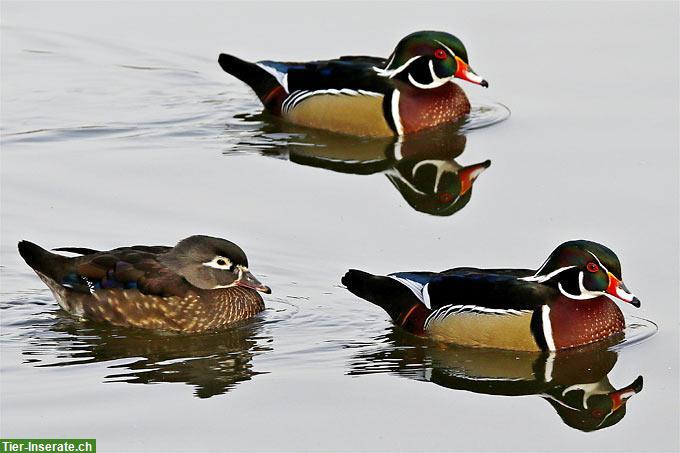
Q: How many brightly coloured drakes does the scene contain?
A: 2